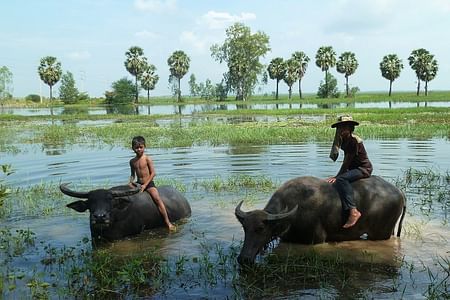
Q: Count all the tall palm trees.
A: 12